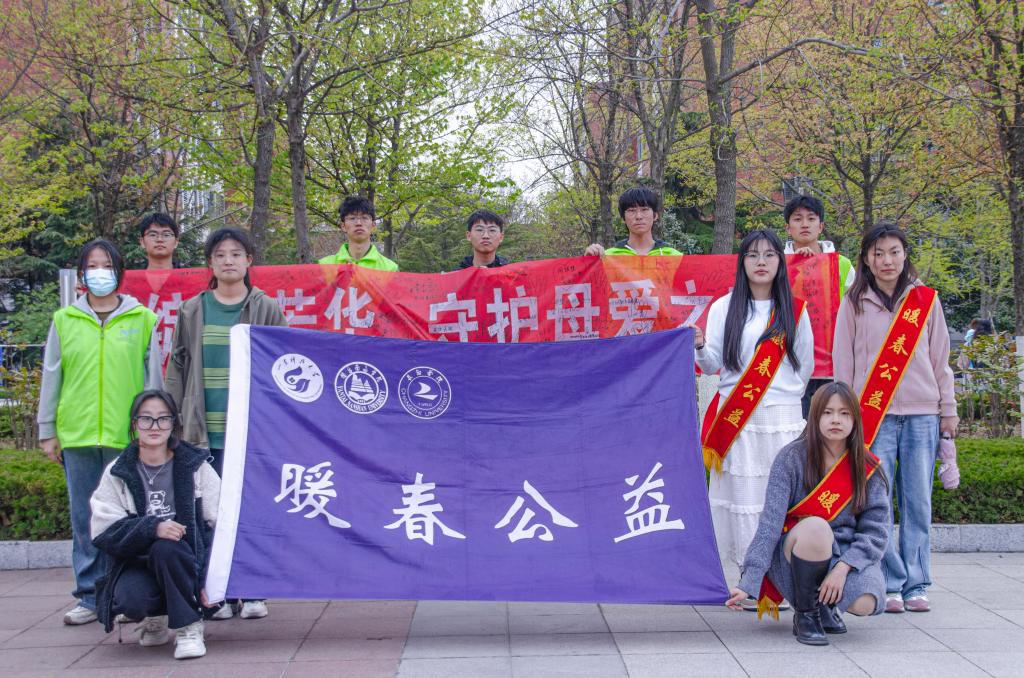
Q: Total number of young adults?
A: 11